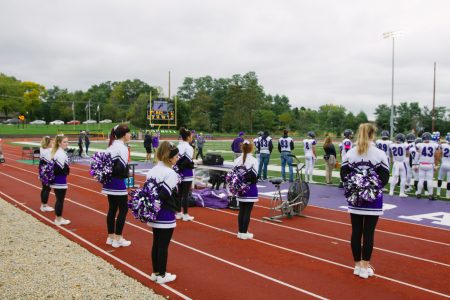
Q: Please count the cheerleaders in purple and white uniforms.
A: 7